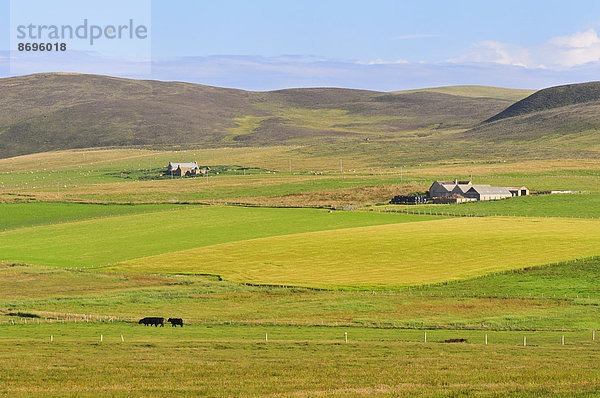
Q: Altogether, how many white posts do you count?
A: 10